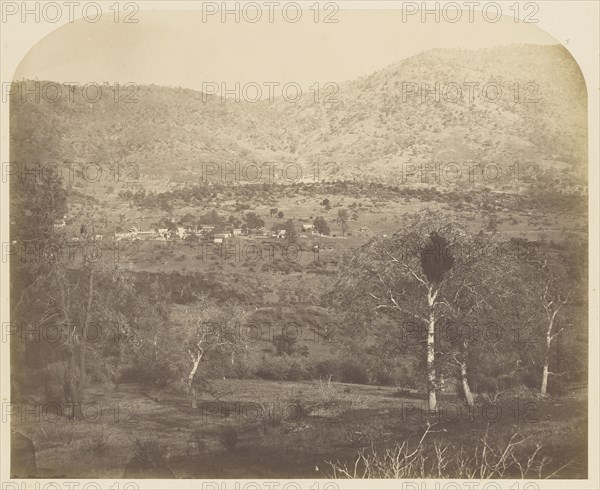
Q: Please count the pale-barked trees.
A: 4